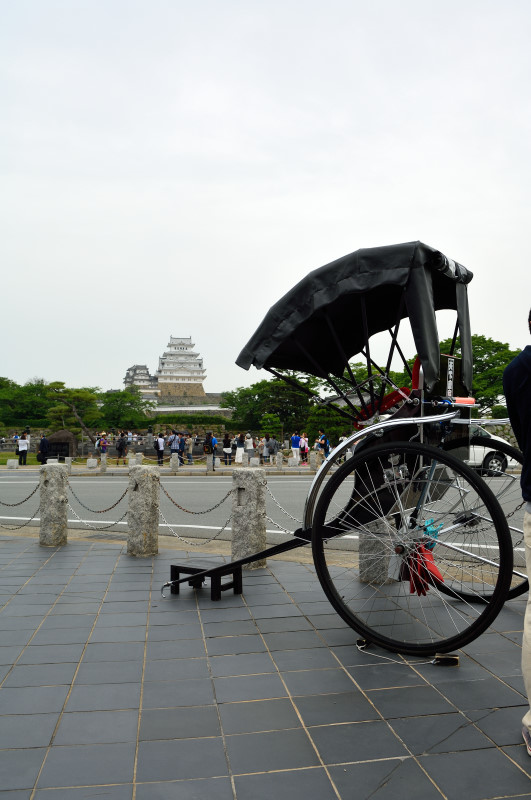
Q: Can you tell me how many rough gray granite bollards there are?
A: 4